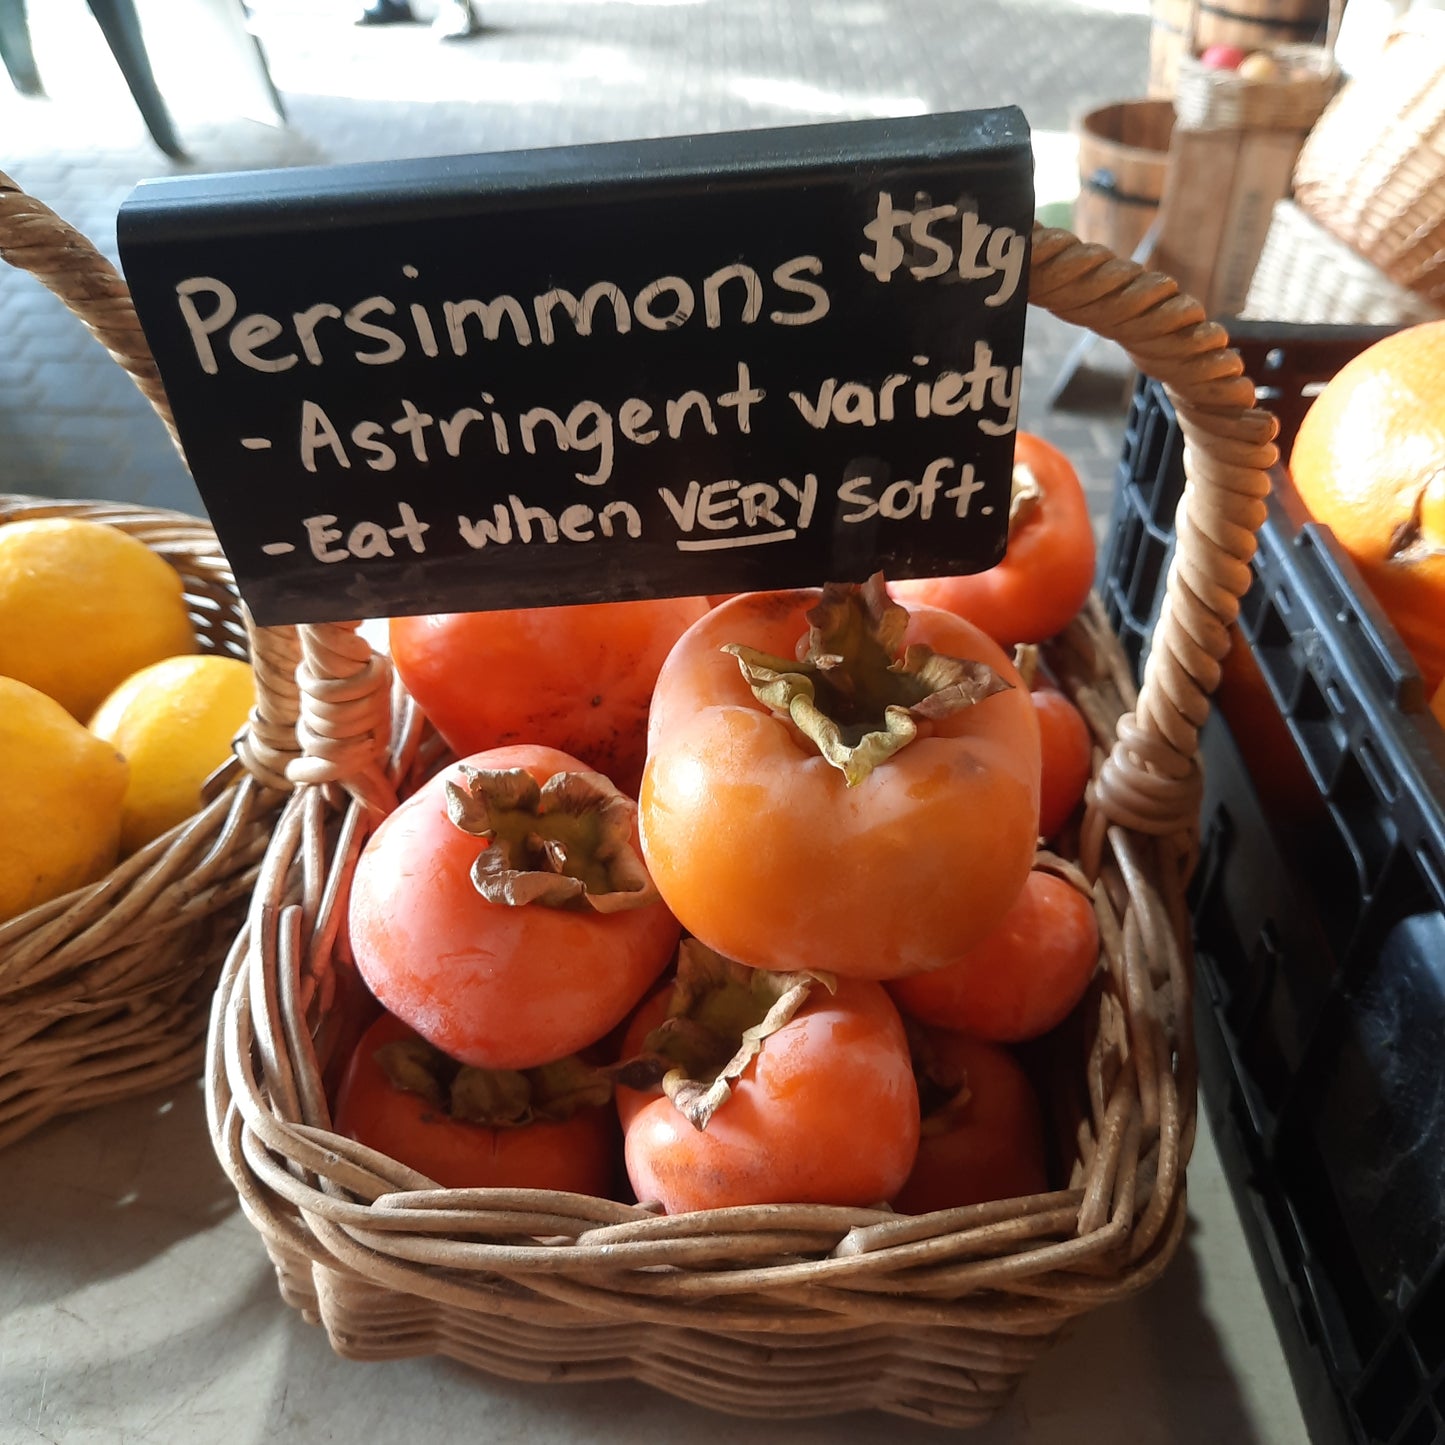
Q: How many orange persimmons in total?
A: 9